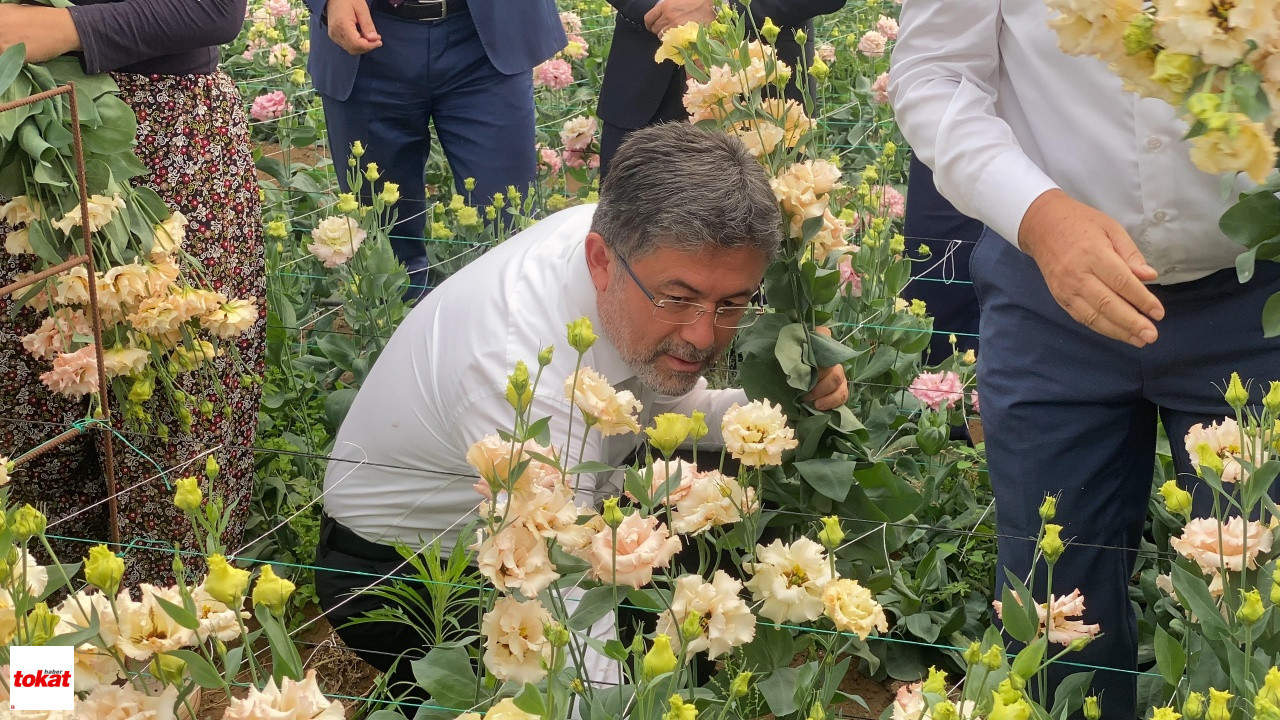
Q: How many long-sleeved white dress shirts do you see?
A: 2